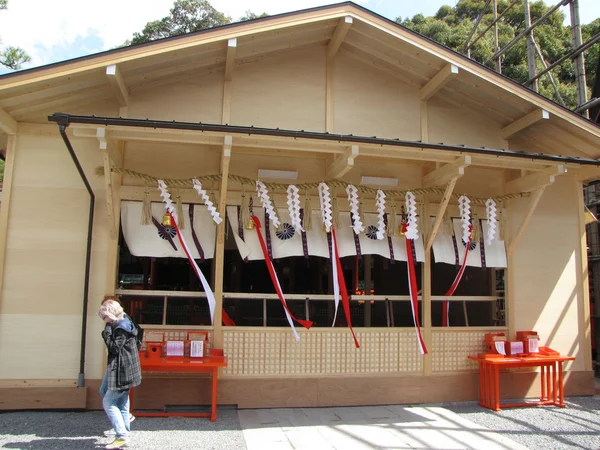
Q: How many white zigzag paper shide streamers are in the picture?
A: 10